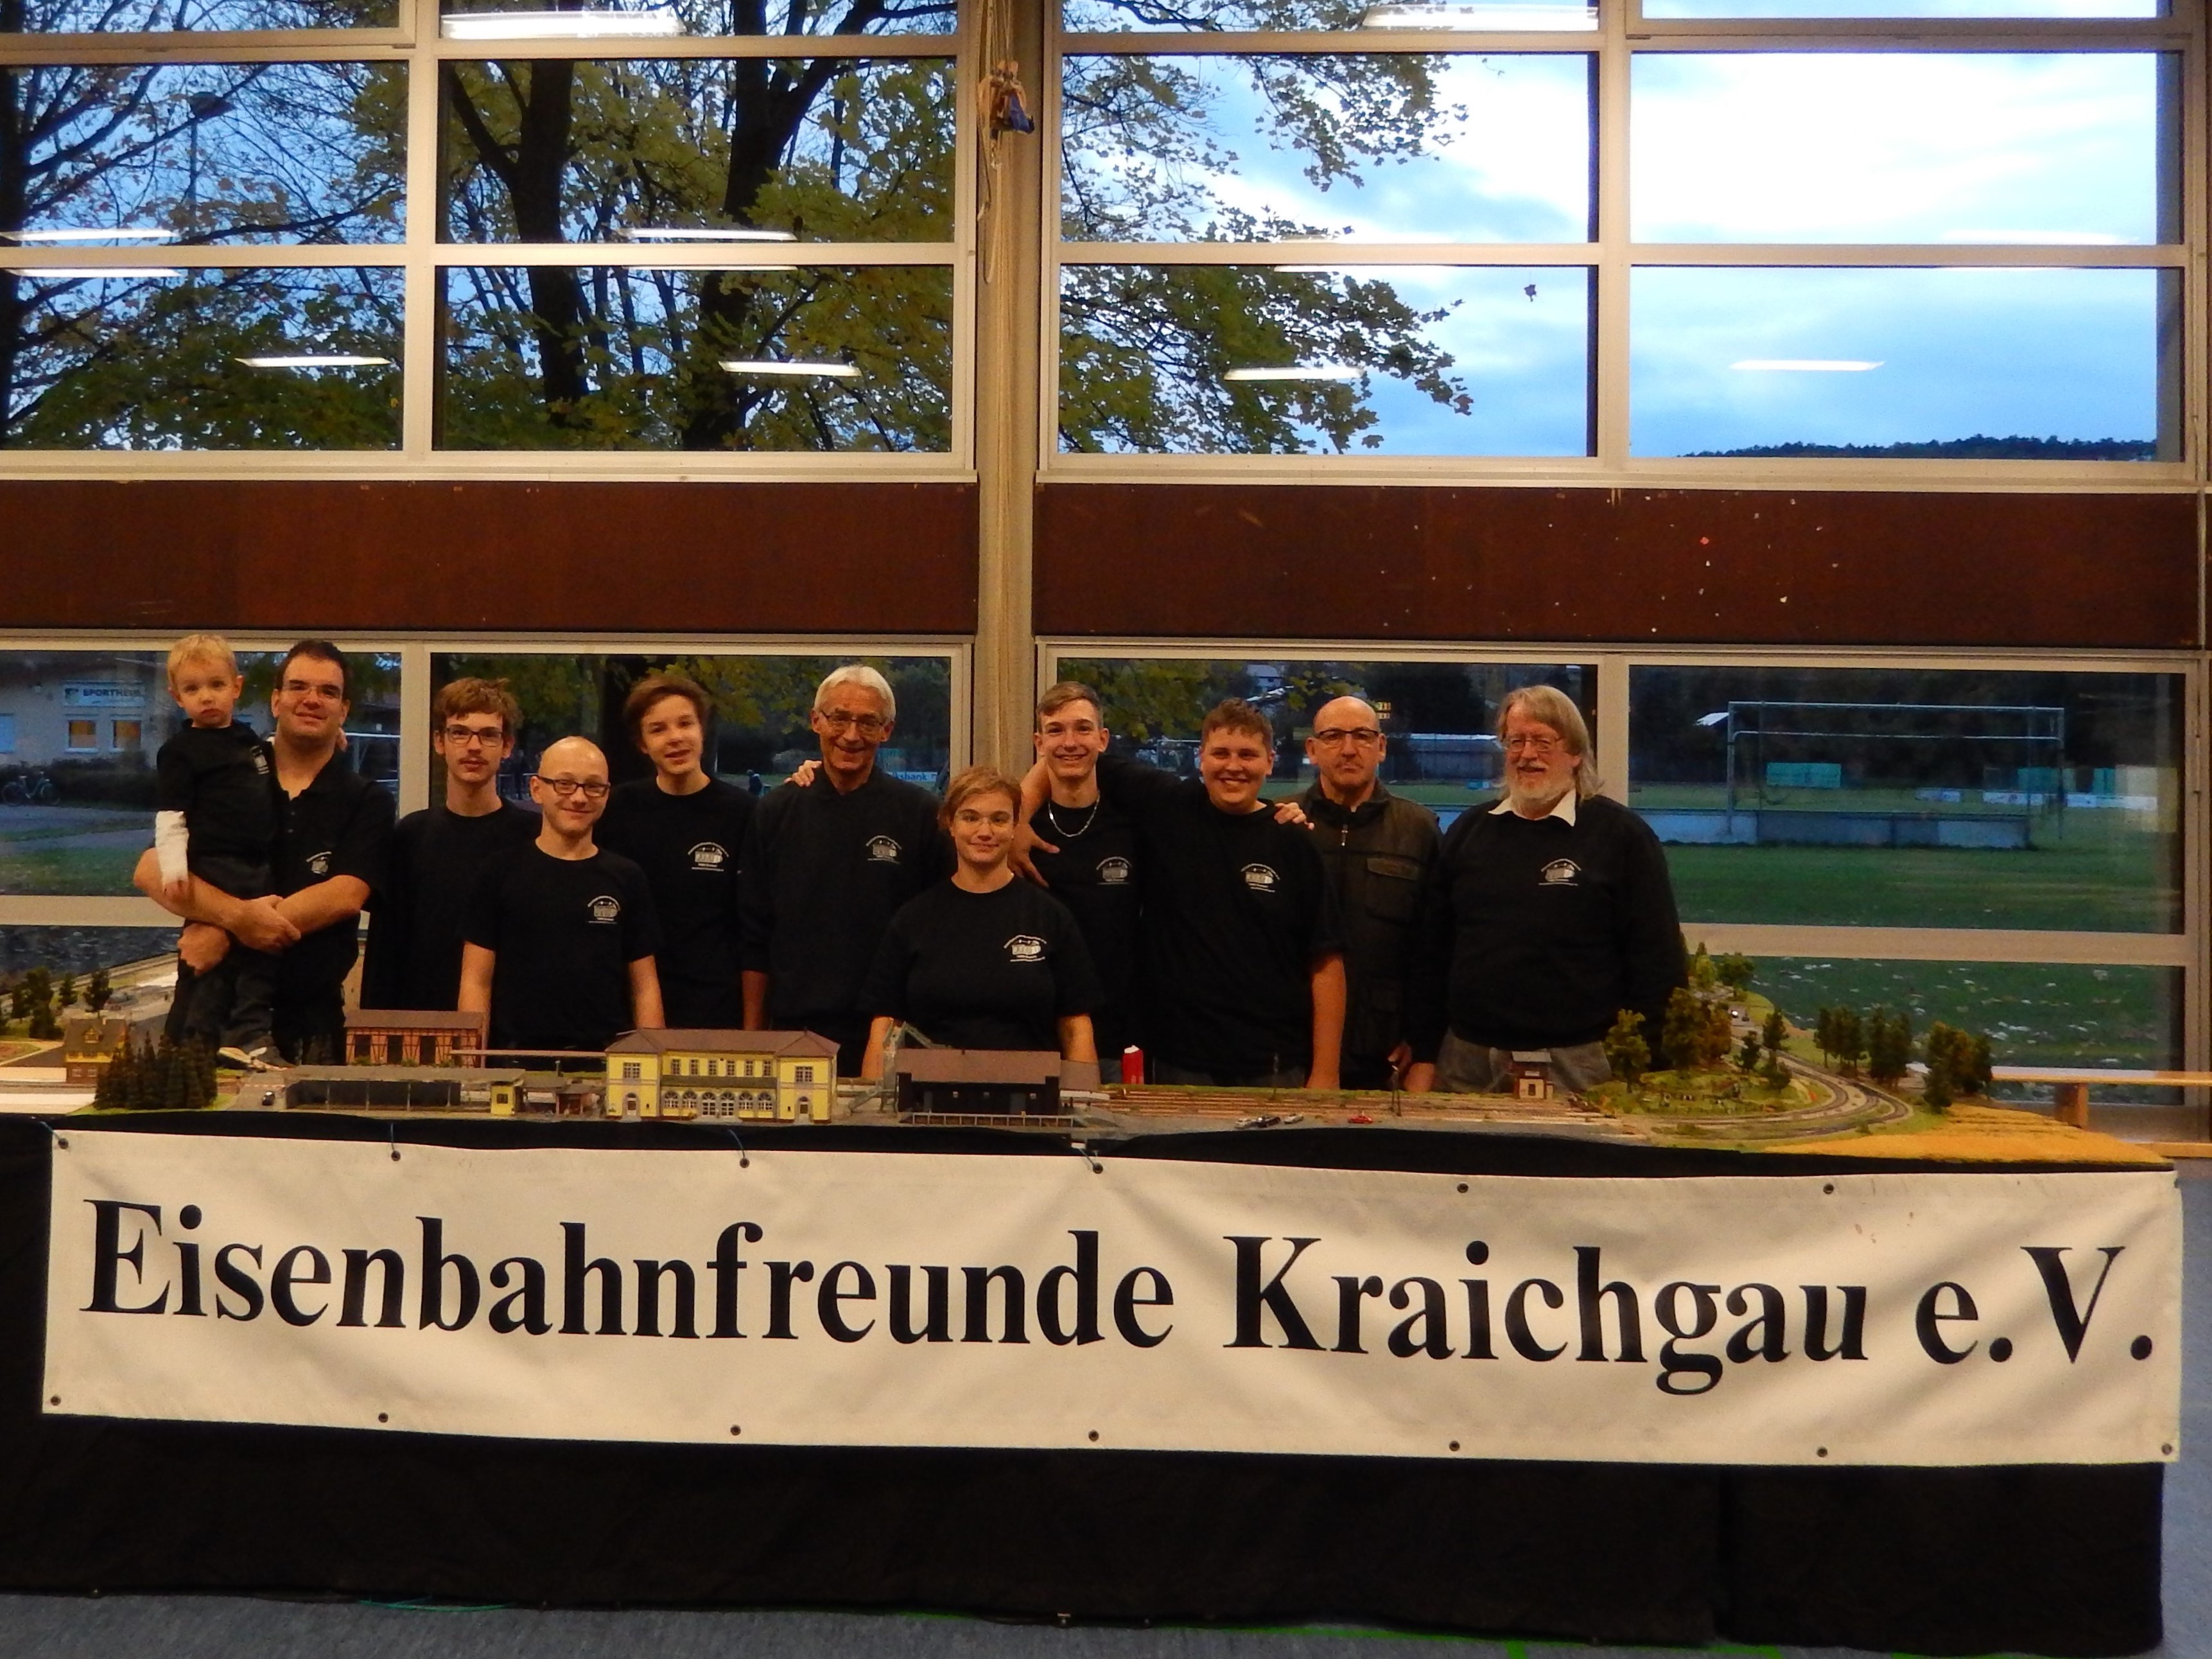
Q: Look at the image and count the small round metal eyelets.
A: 13